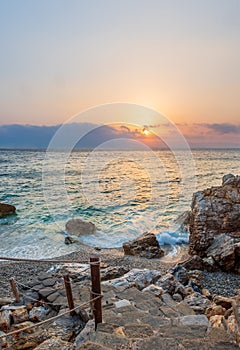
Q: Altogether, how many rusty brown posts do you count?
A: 3